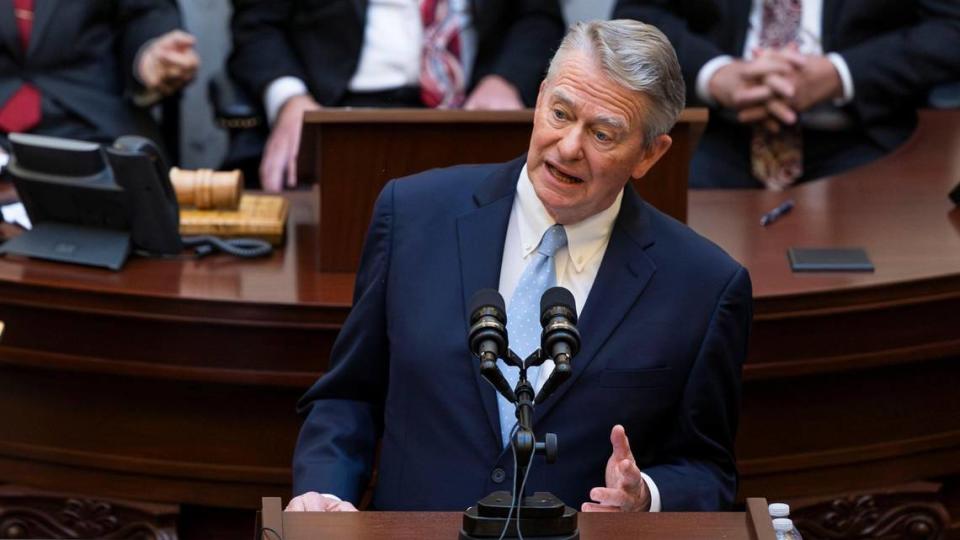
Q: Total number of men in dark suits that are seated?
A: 3